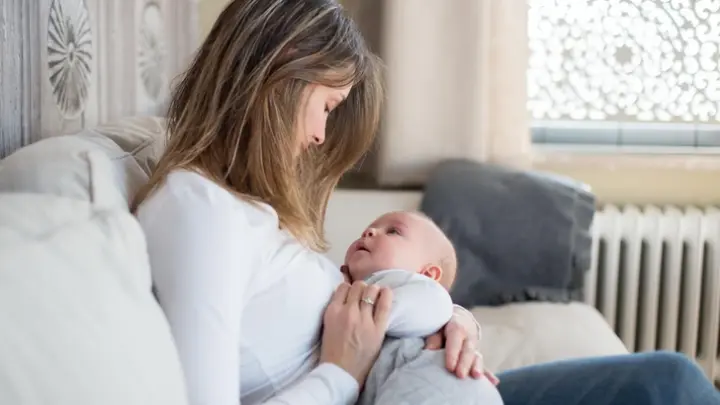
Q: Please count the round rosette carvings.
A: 2